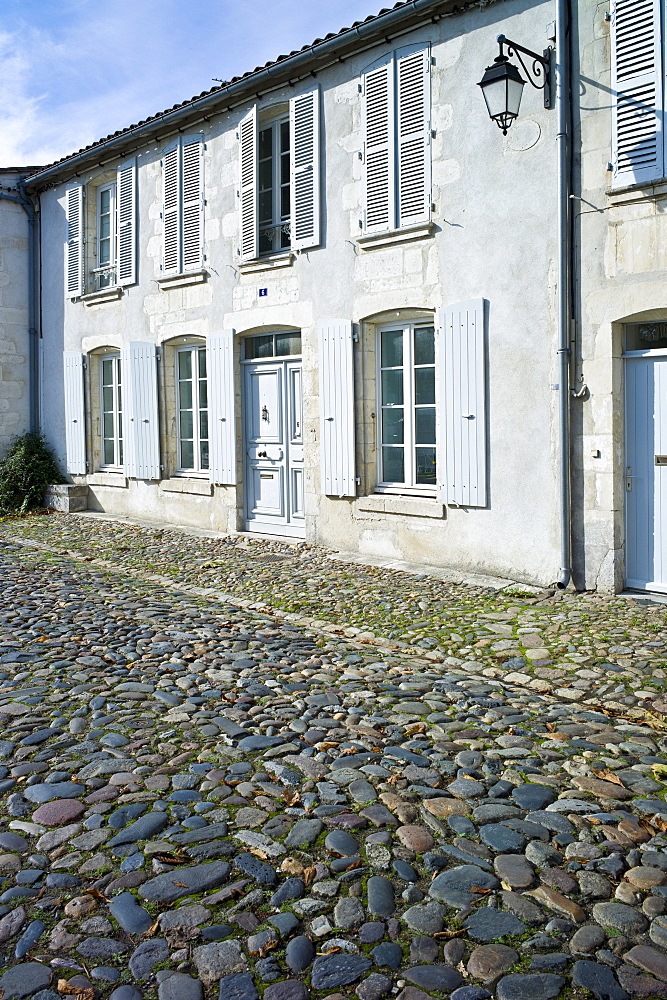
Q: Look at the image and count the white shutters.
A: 15